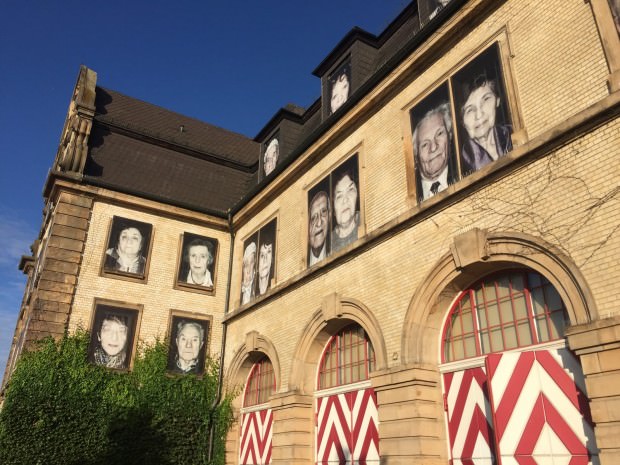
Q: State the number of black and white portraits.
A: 12